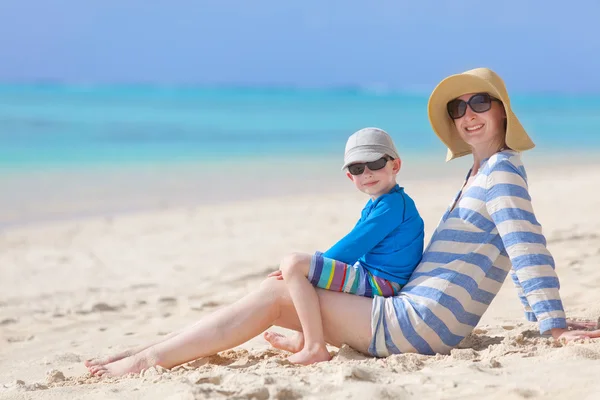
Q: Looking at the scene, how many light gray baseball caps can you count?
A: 1